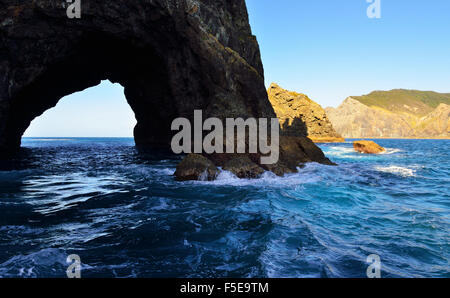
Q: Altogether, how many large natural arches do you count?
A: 1